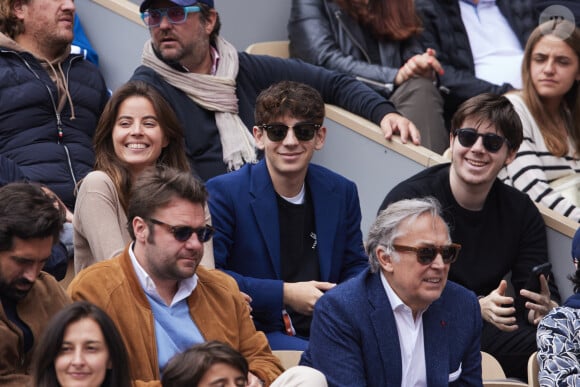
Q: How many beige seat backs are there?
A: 4